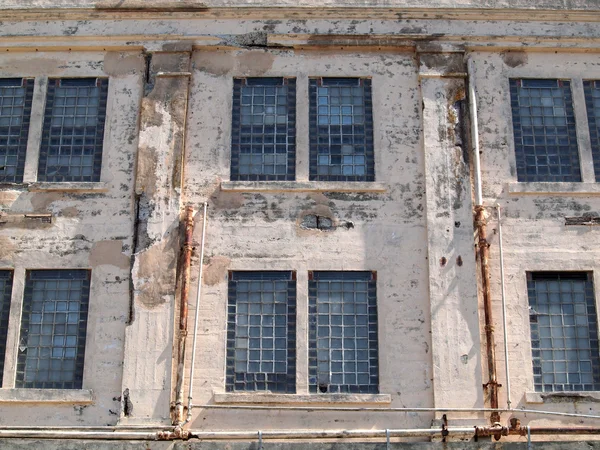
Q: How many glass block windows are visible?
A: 11